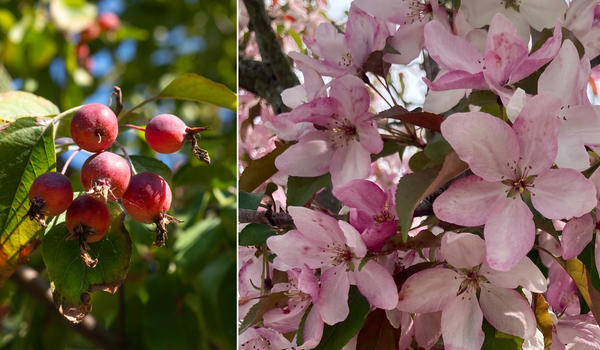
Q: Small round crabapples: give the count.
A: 6